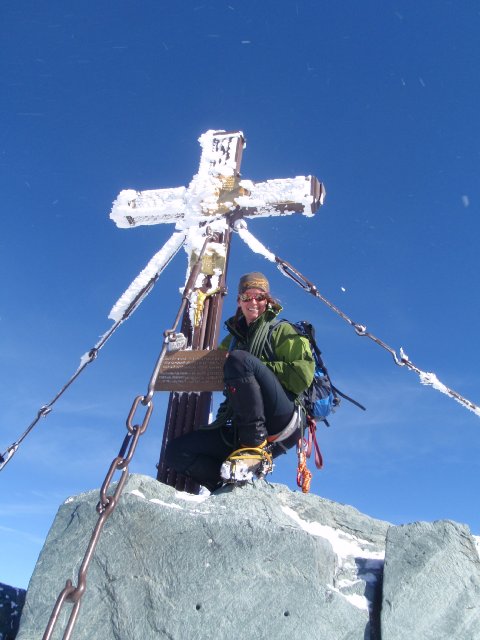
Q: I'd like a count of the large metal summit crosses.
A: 1